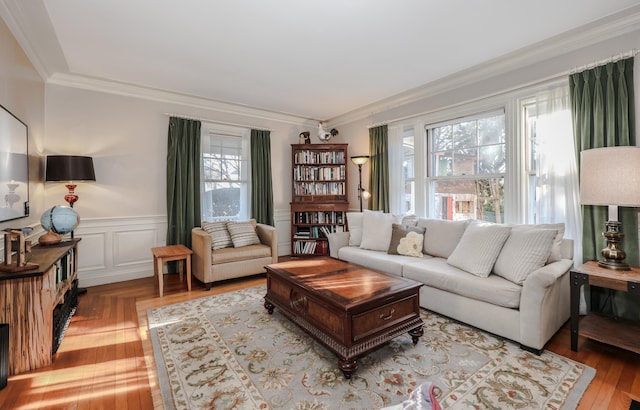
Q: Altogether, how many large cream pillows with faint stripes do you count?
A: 2